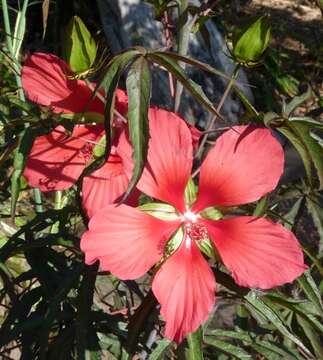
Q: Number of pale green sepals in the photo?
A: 5